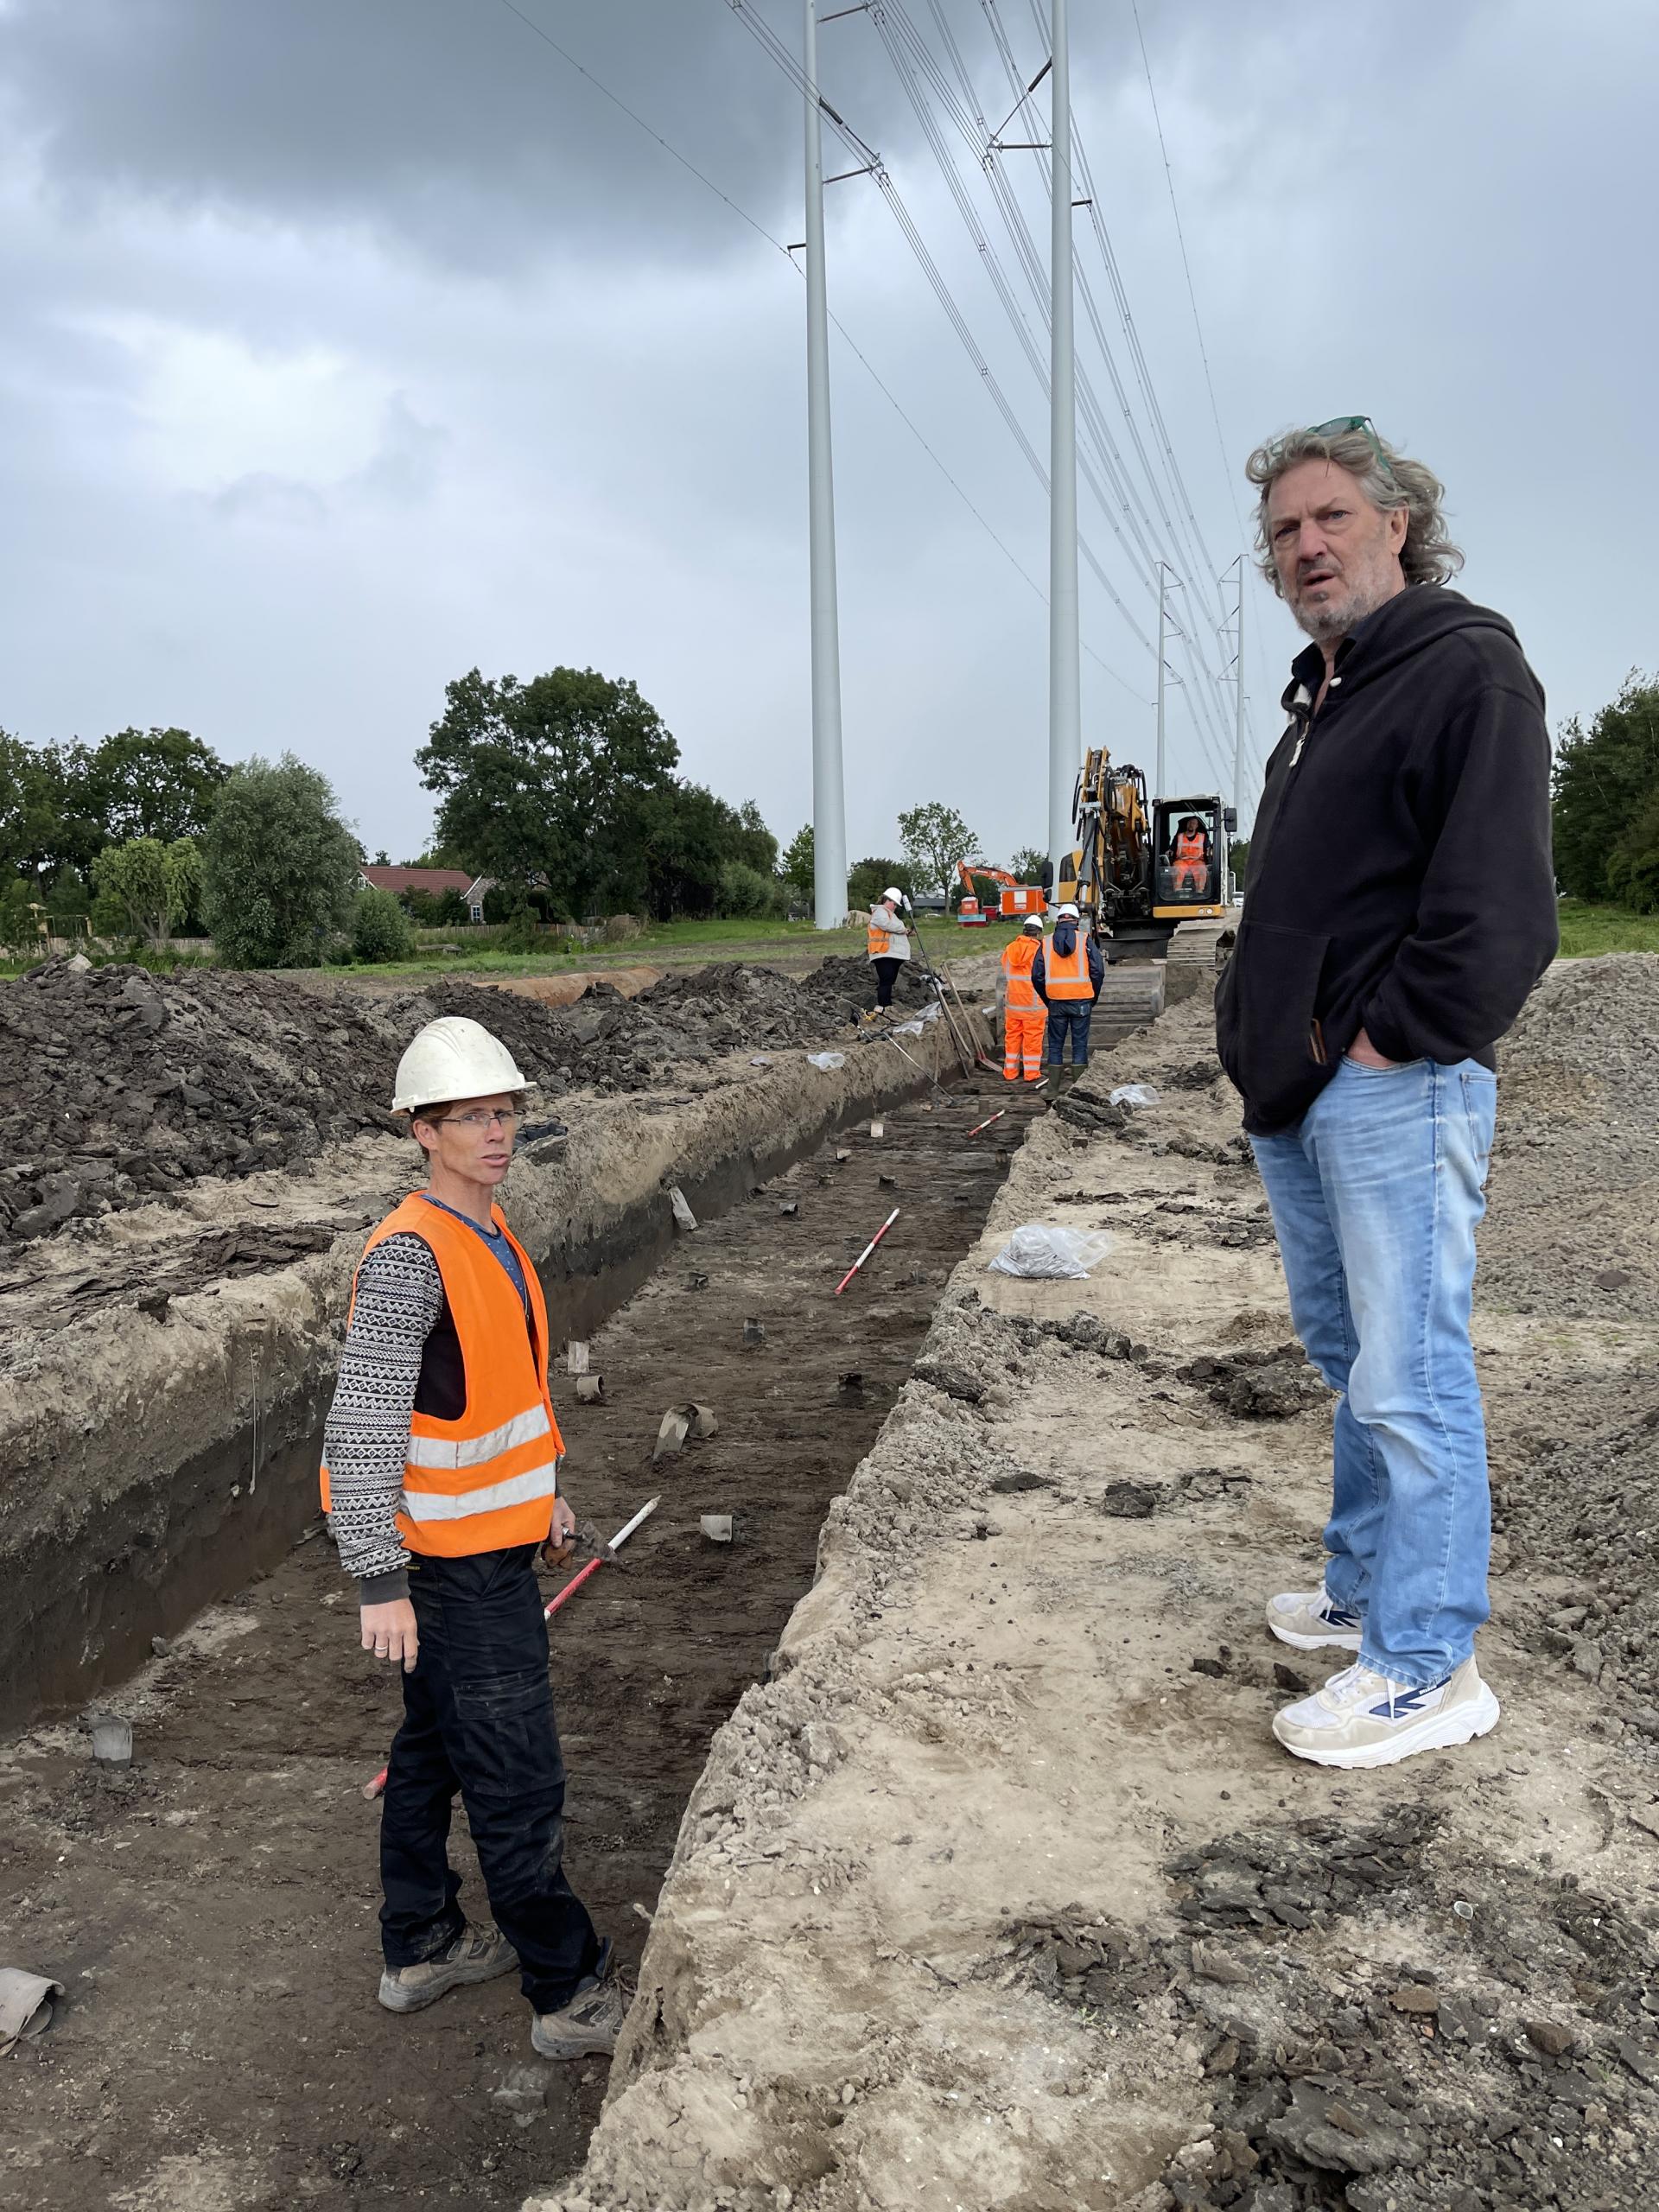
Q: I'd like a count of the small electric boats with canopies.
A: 0